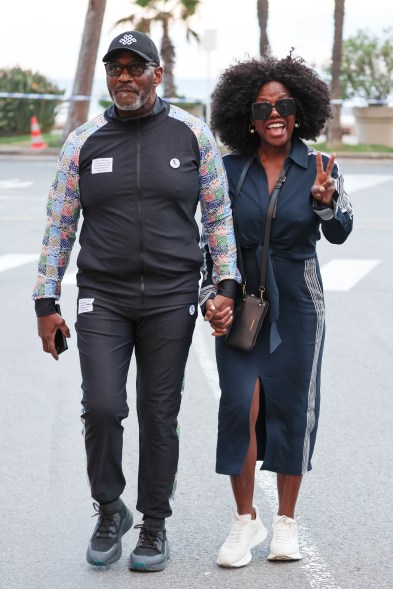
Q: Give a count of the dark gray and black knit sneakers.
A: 2